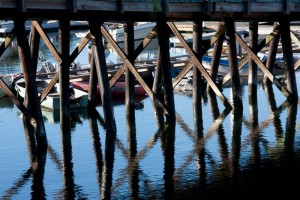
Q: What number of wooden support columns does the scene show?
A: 14